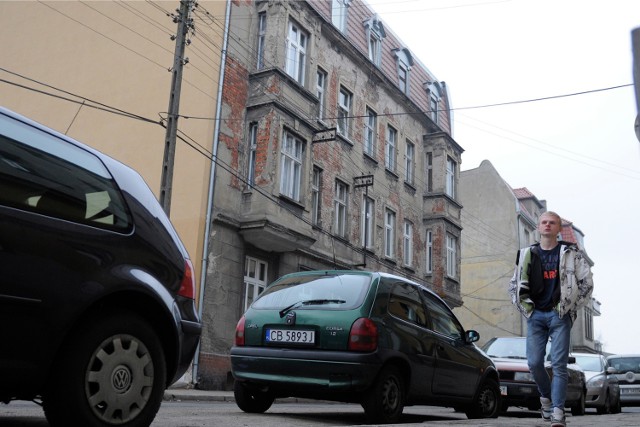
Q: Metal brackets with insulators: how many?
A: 2